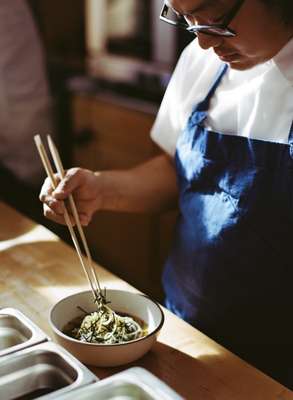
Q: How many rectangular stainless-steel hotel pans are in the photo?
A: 3